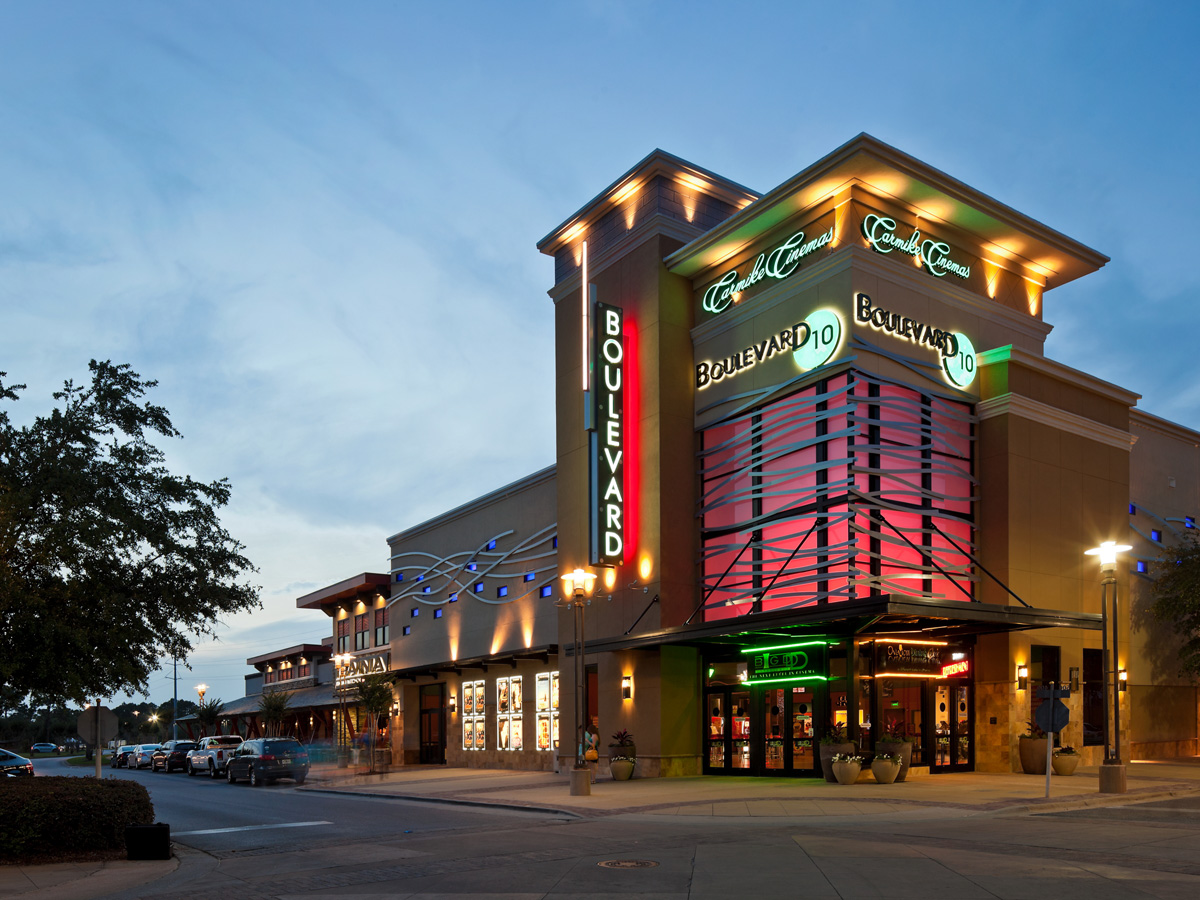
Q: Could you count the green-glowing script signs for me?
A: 2